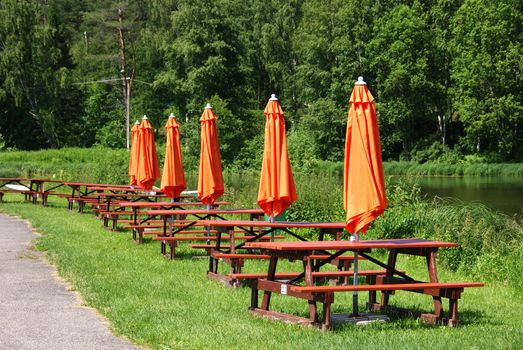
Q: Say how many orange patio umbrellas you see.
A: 6